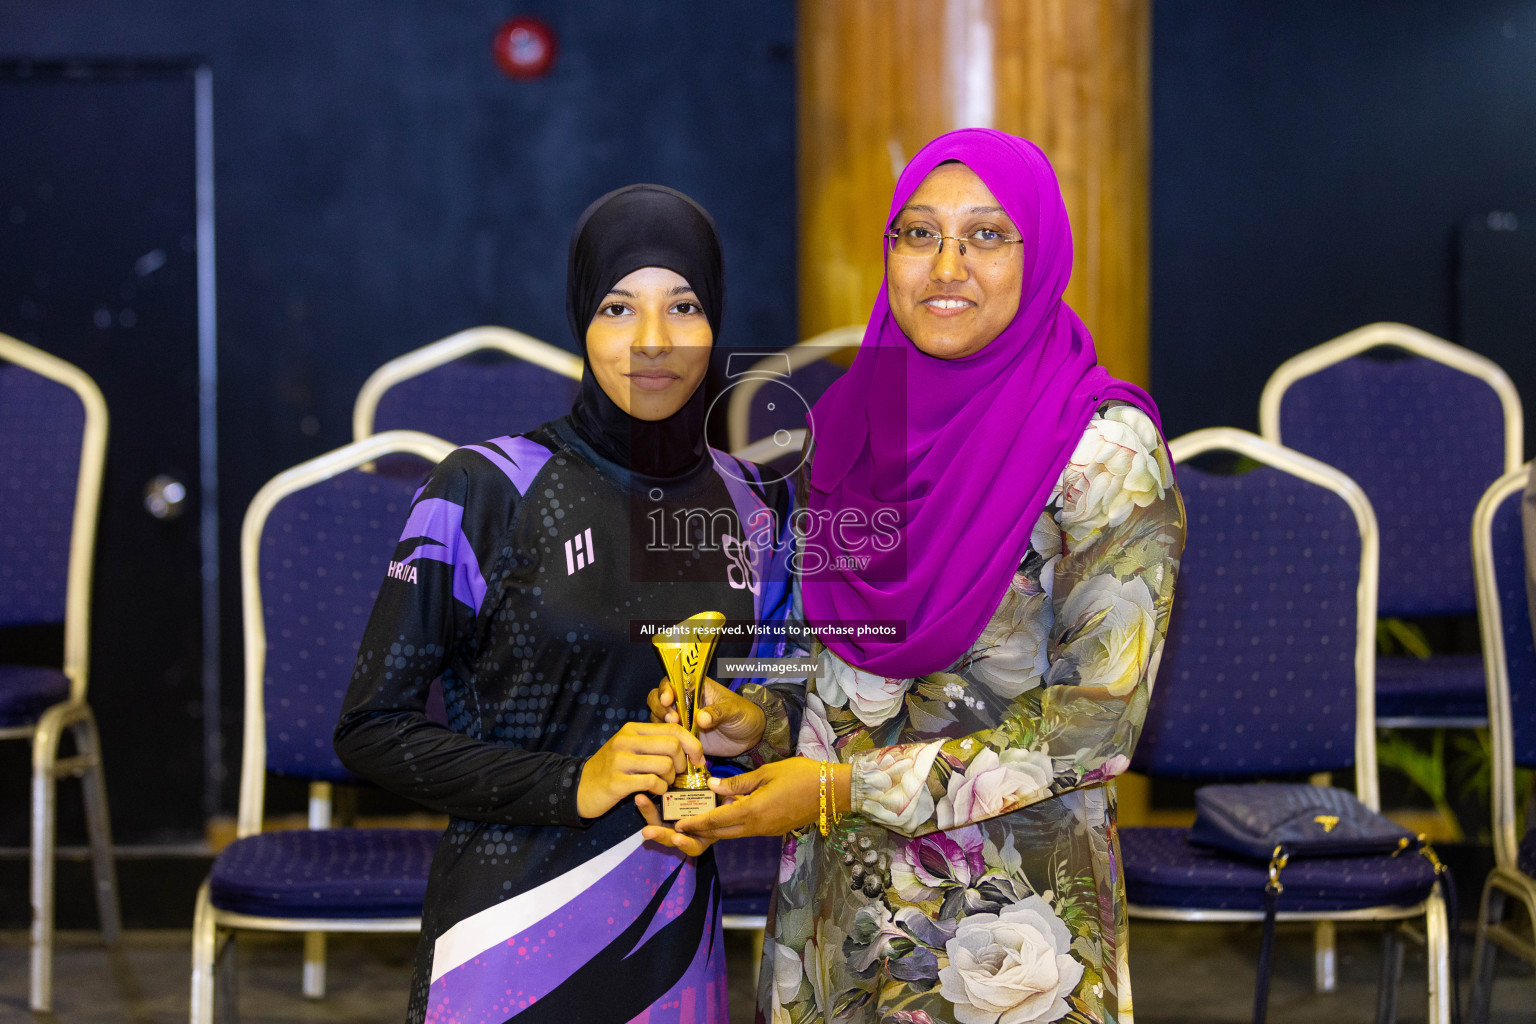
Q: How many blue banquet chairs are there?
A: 8